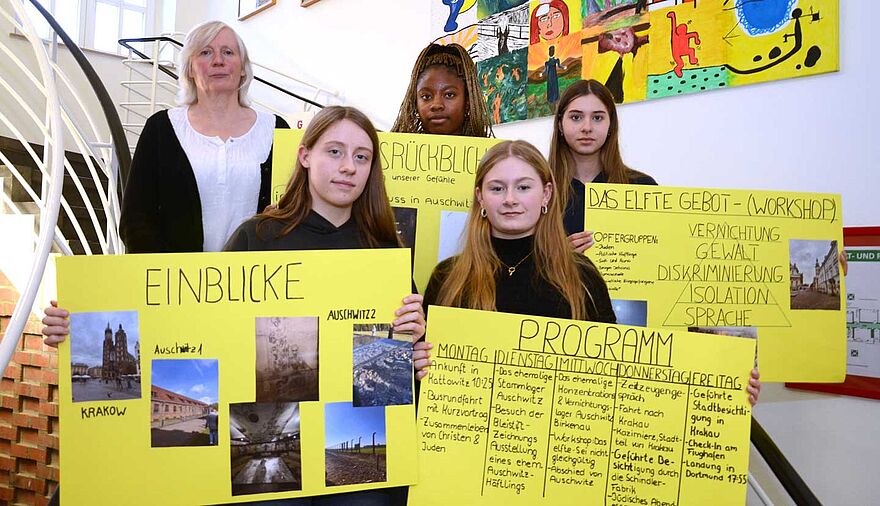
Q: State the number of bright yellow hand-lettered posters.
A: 4